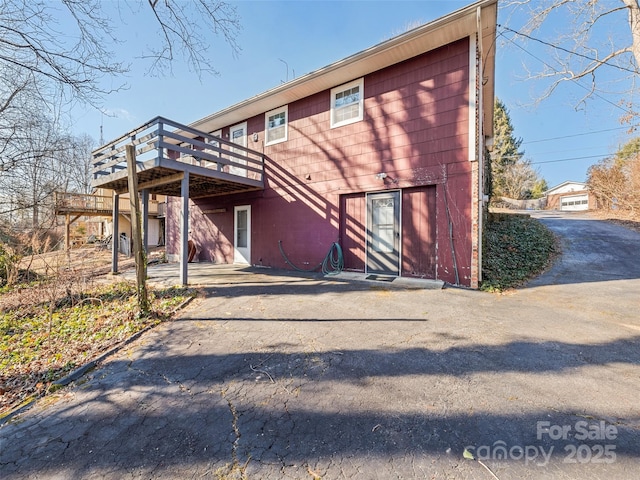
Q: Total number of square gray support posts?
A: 3